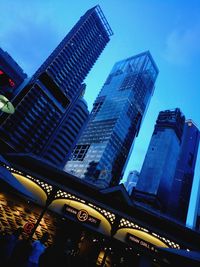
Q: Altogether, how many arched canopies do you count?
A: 3